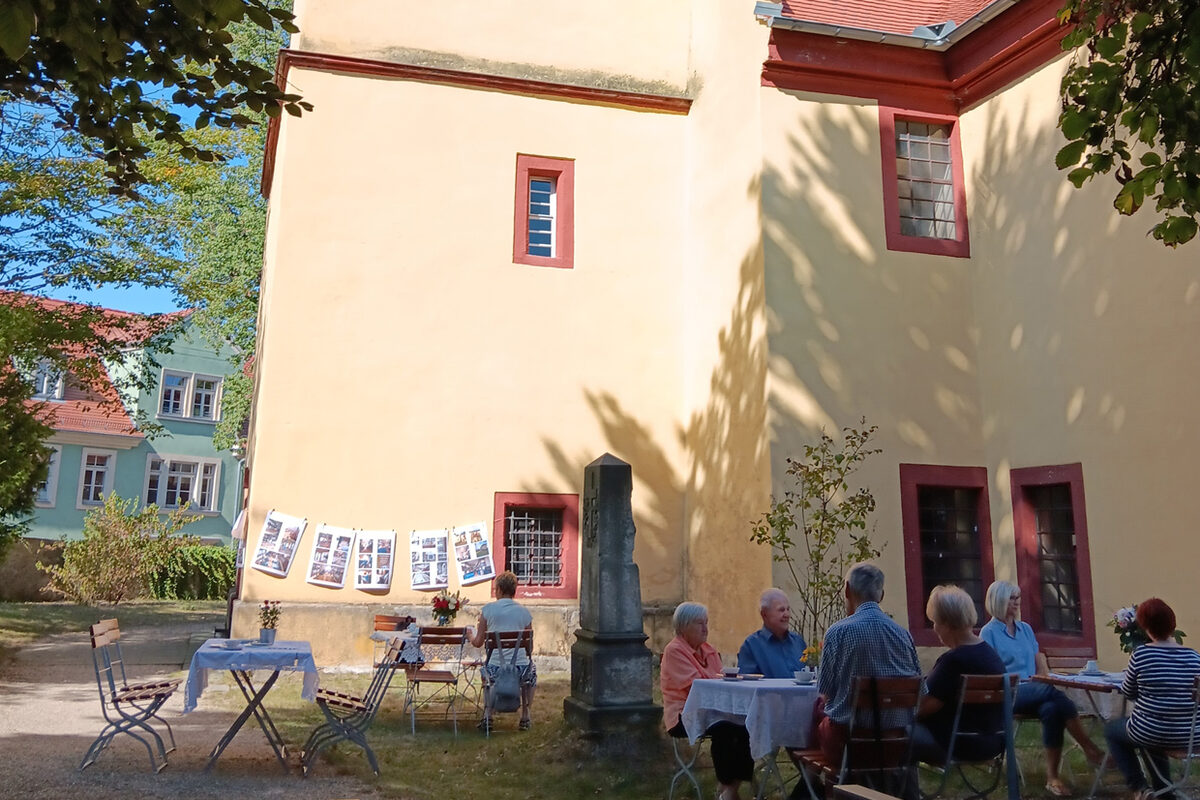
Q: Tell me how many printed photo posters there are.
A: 5